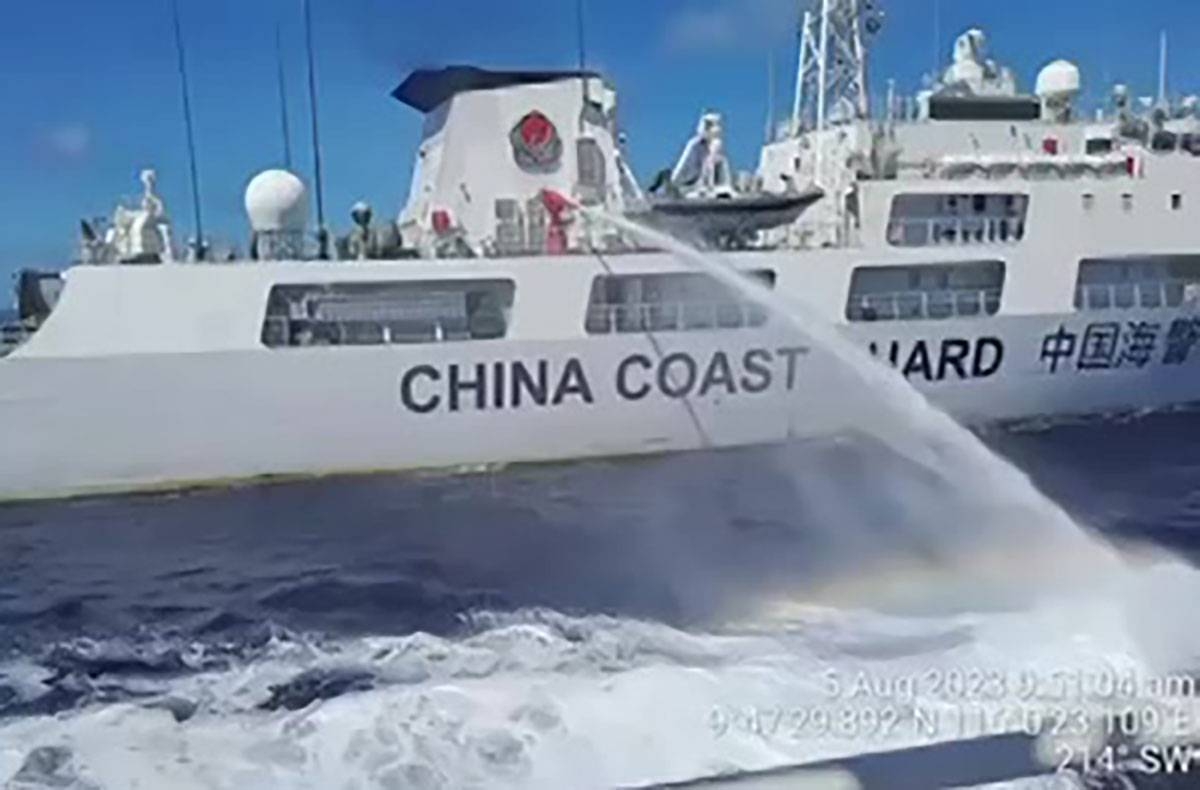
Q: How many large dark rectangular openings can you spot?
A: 5